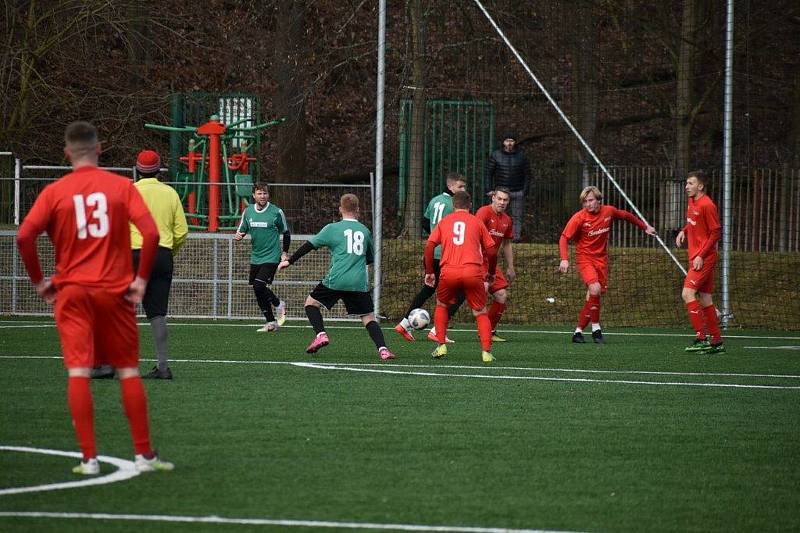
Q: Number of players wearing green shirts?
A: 3